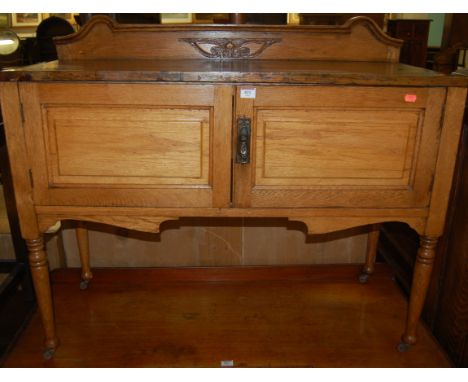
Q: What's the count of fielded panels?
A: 2